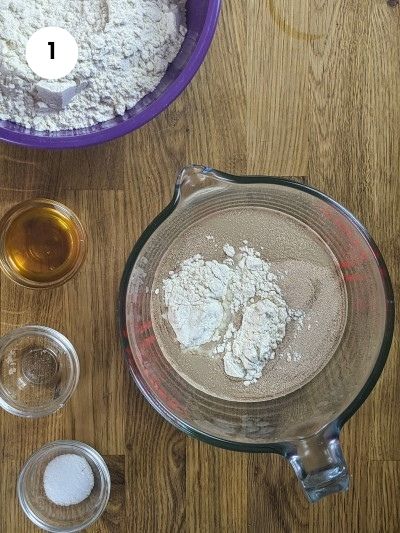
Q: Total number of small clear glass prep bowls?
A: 3